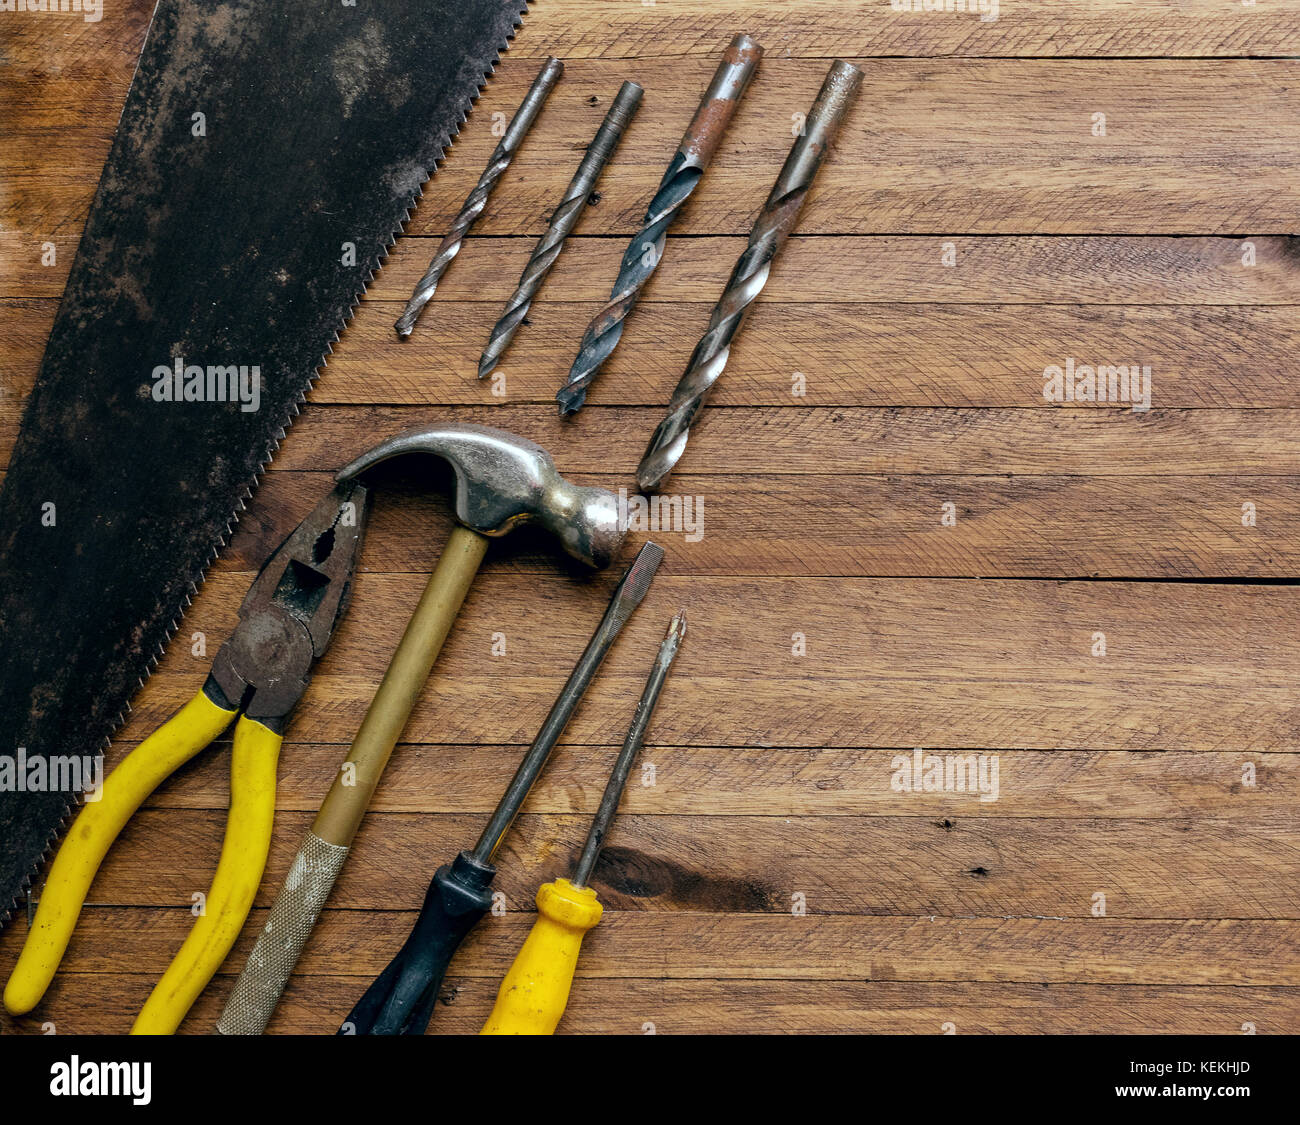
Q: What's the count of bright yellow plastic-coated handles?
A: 3